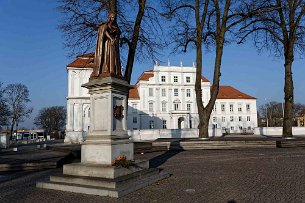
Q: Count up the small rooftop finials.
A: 4